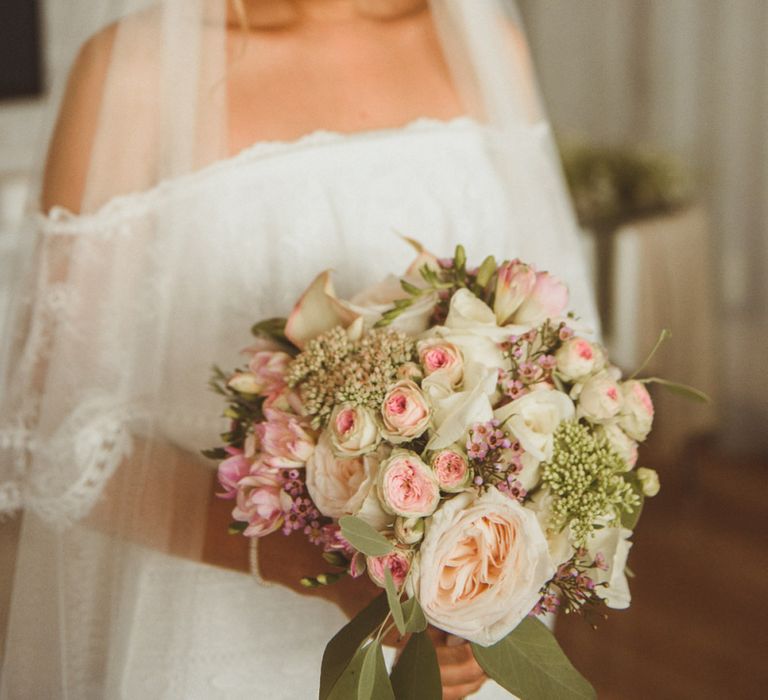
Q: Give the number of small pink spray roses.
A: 10